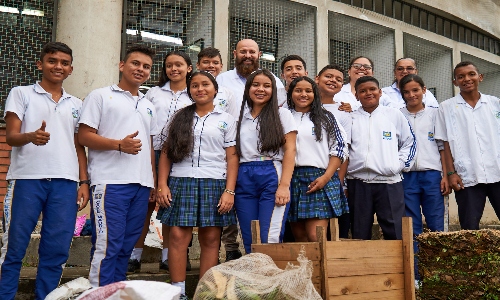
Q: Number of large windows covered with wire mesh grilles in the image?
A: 6